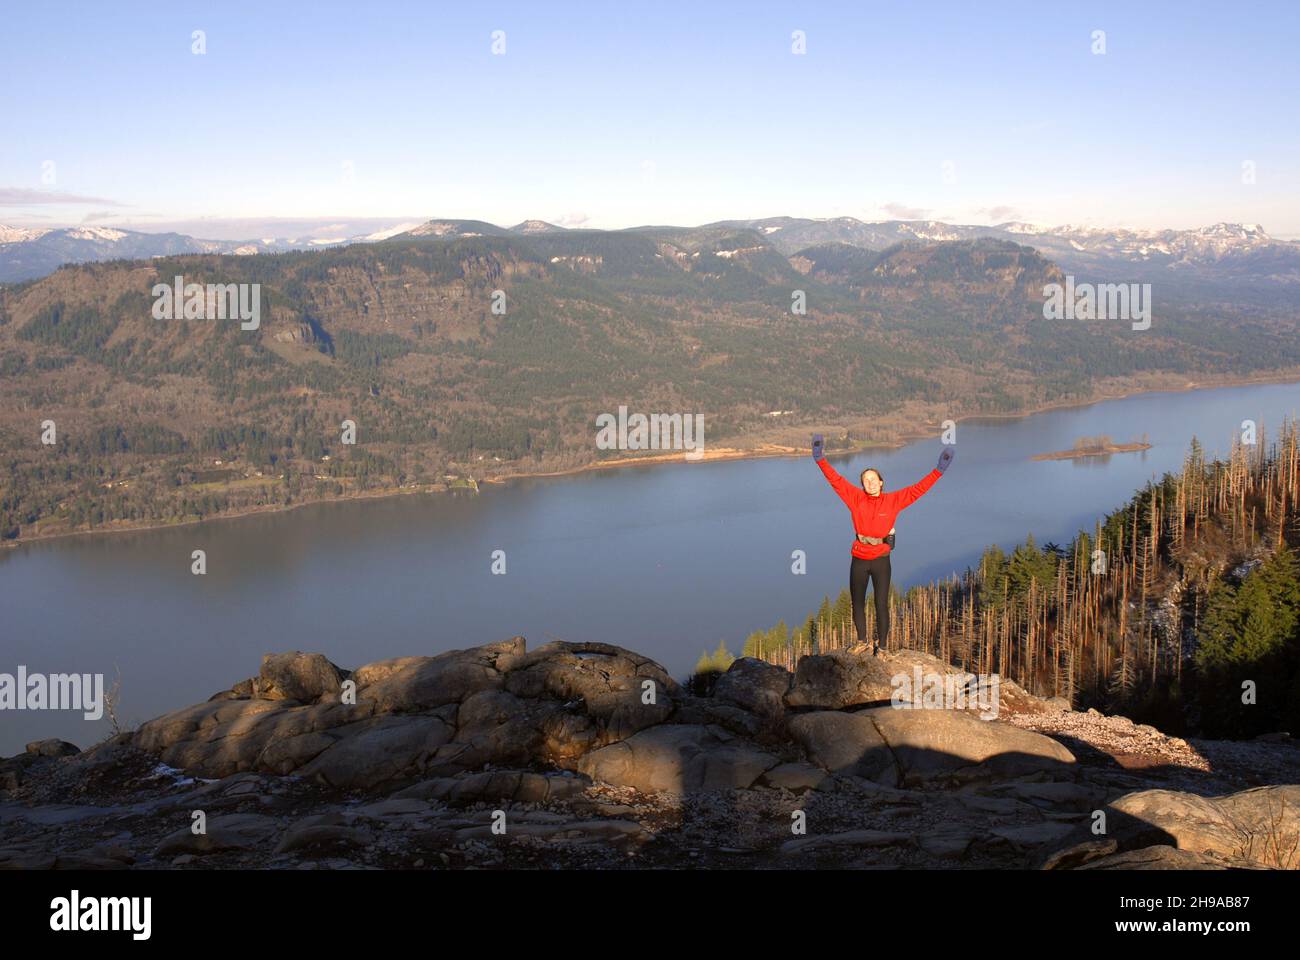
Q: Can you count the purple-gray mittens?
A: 2